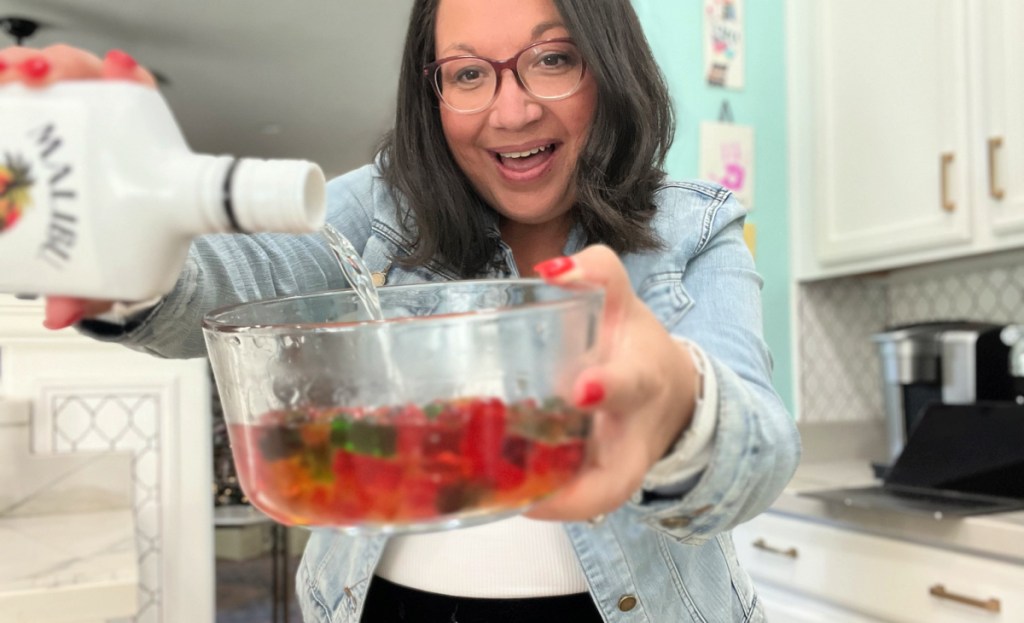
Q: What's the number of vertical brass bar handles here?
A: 2